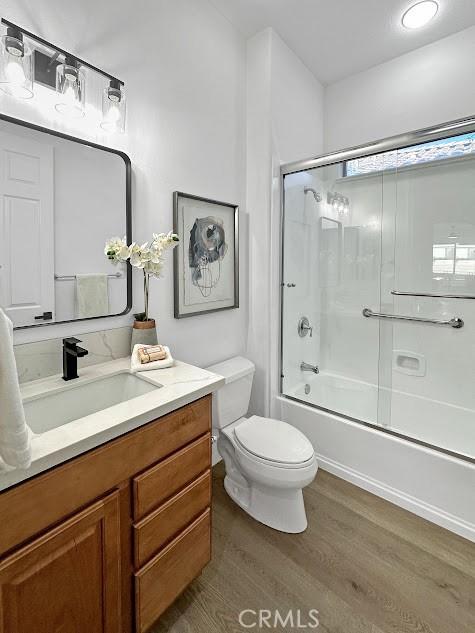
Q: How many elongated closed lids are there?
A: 1